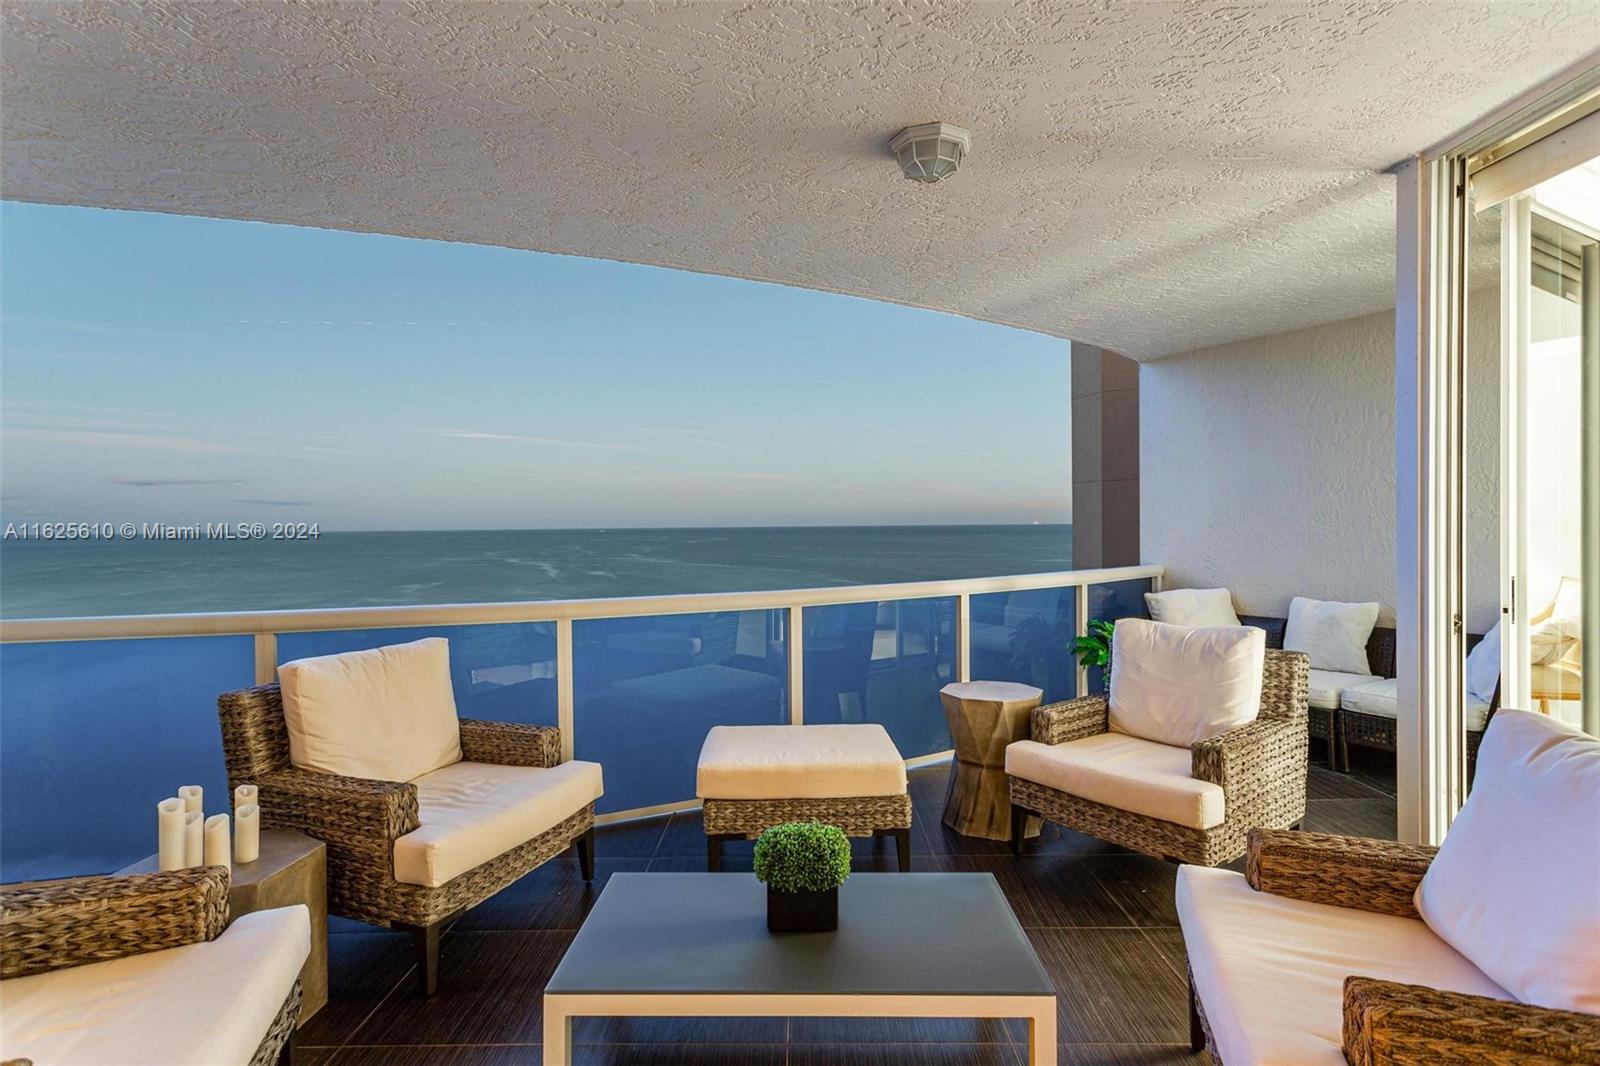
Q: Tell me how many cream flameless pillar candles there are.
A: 6